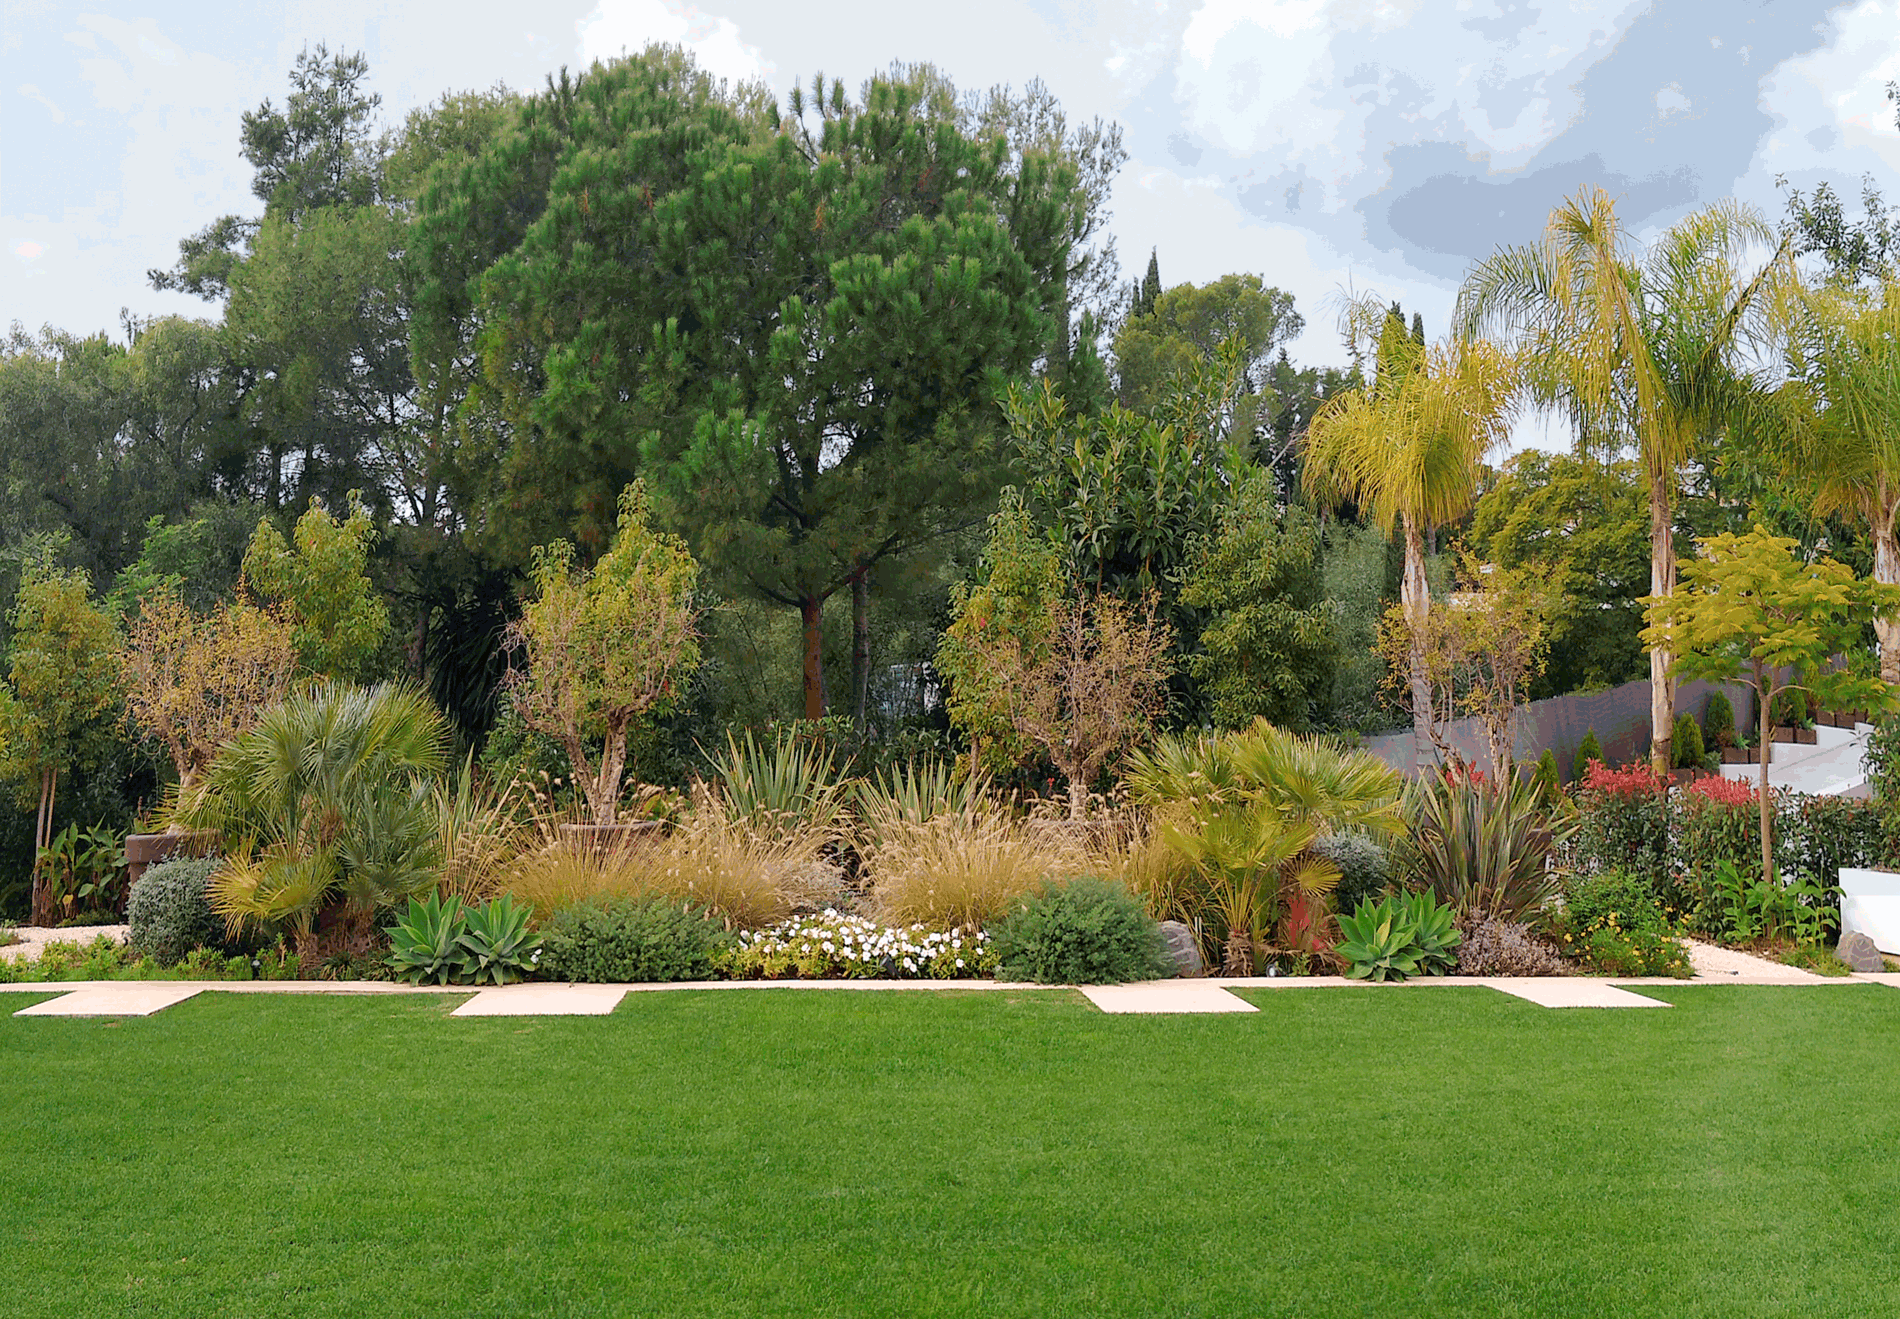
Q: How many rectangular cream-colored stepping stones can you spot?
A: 4